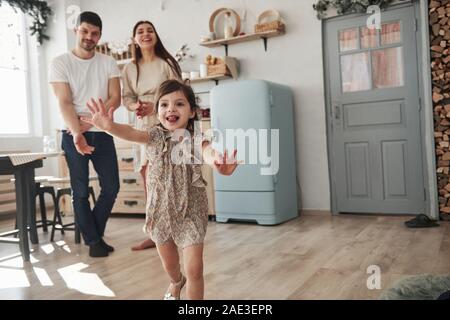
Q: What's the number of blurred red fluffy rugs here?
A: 0